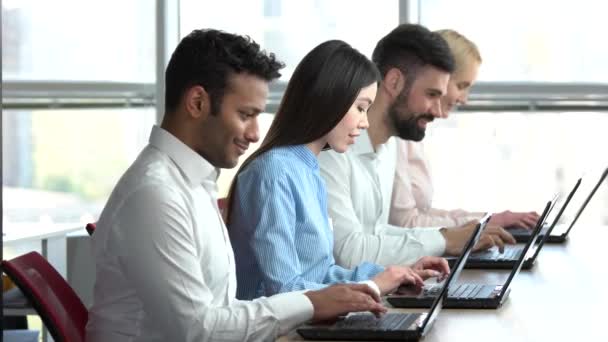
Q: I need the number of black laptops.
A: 4